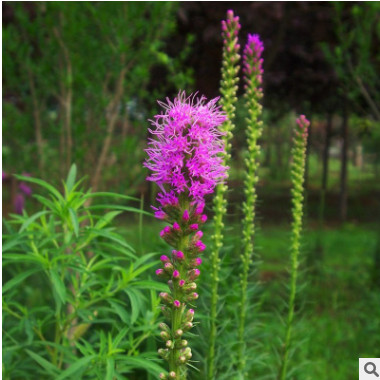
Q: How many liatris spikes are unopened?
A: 3